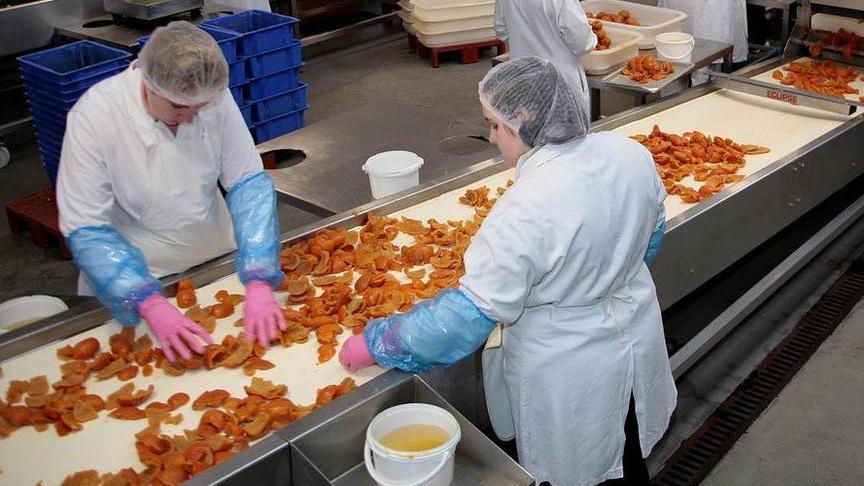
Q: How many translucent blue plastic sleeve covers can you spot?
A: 4